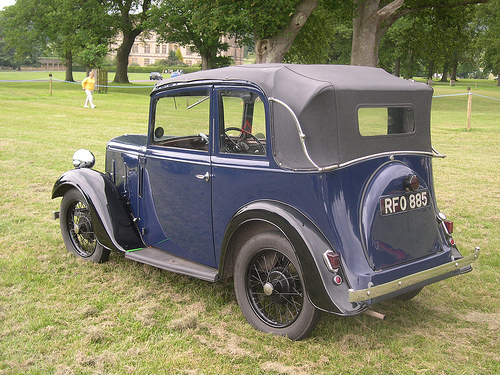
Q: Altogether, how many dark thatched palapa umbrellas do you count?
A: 0